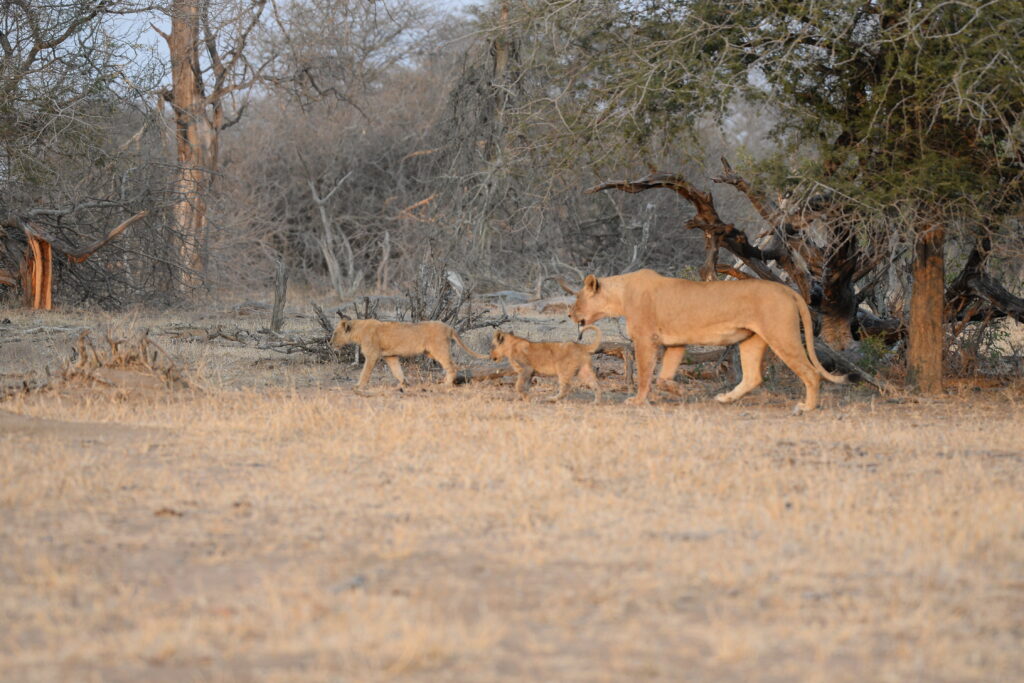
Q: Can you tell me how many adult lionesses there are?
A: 1